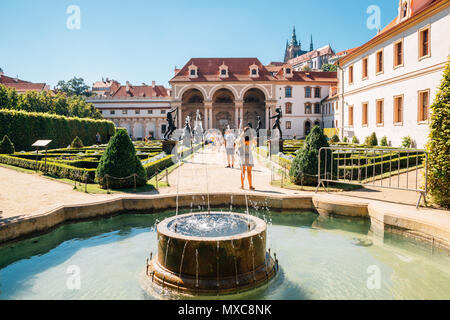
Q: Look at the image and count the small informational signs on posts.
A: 1